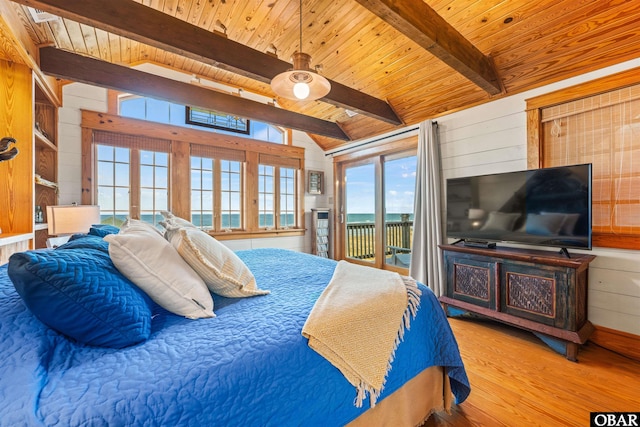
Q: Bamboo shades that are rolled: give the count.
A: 3